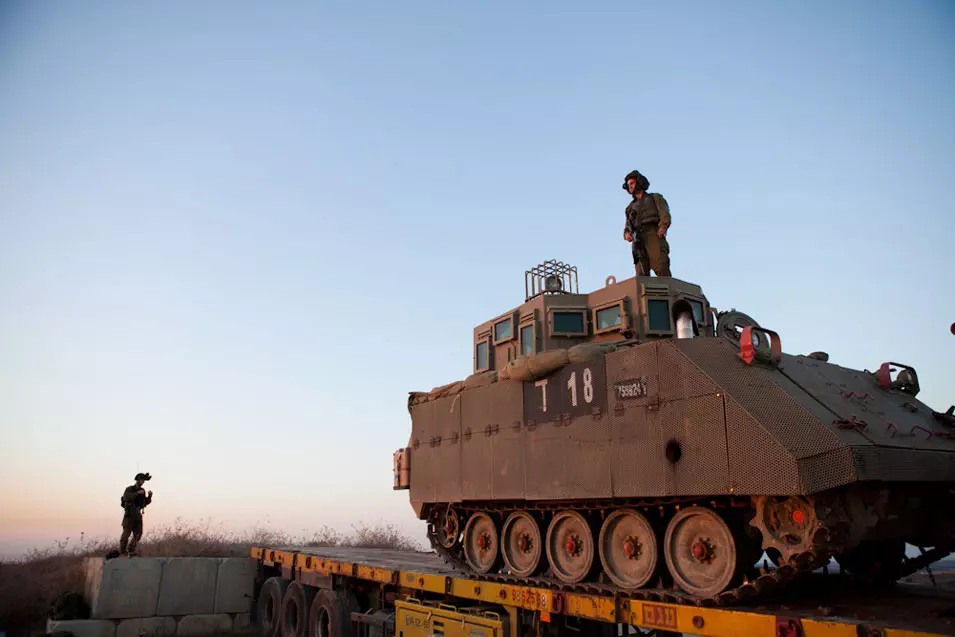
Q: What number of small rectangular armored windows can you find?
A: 7